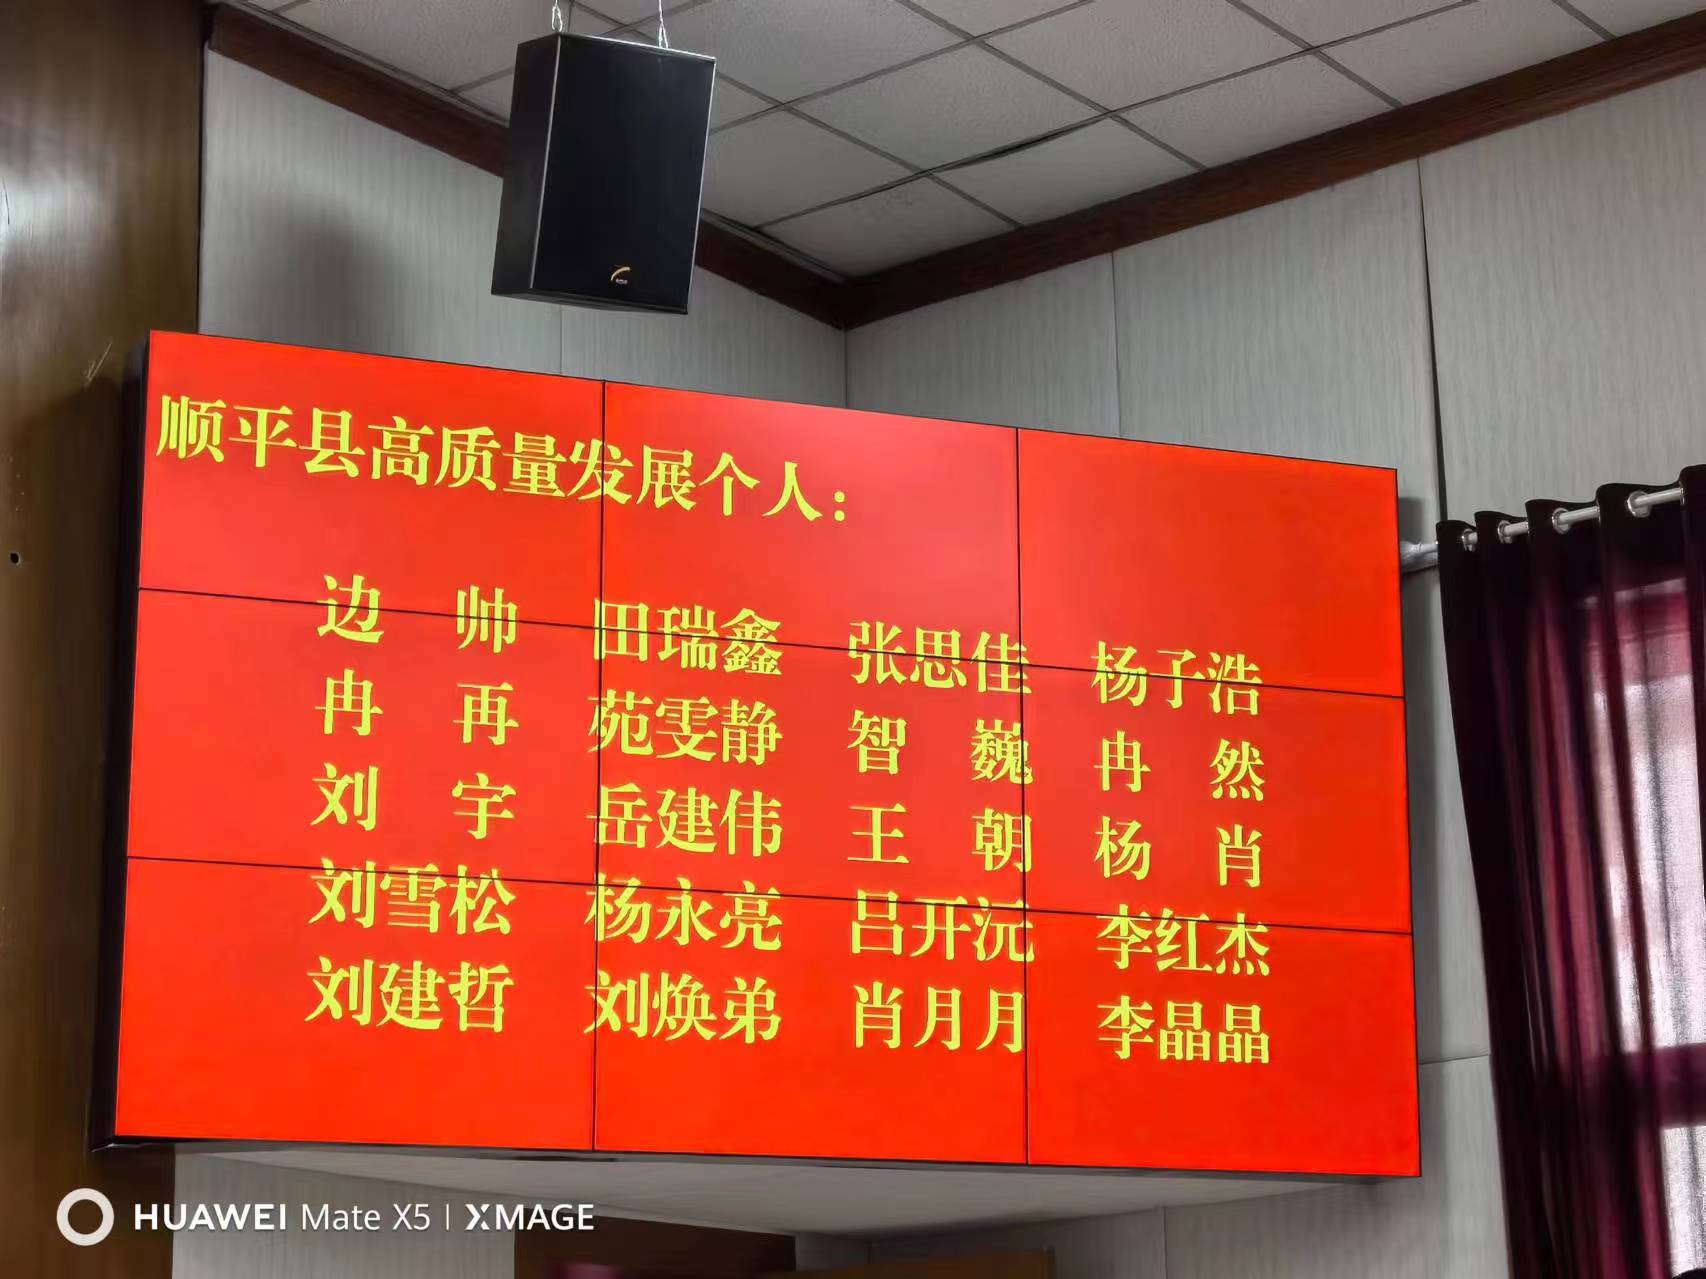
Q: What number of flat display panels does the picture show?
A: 9